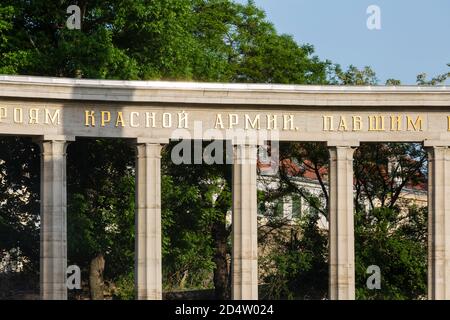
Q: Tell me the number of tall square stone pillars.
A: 5